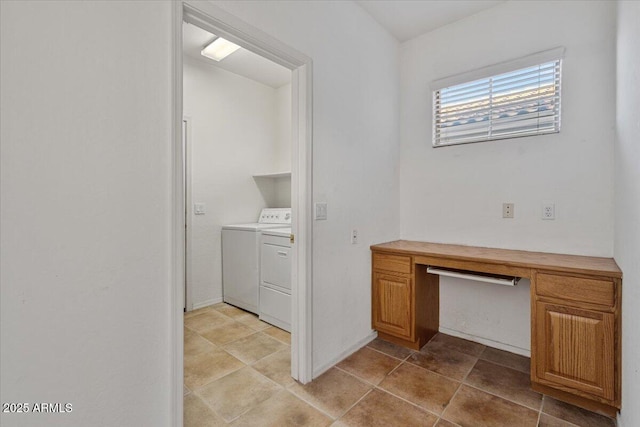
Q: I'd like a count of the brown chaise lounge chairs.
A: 0